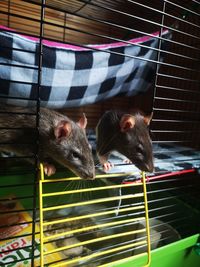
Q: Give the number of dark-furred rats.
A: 2